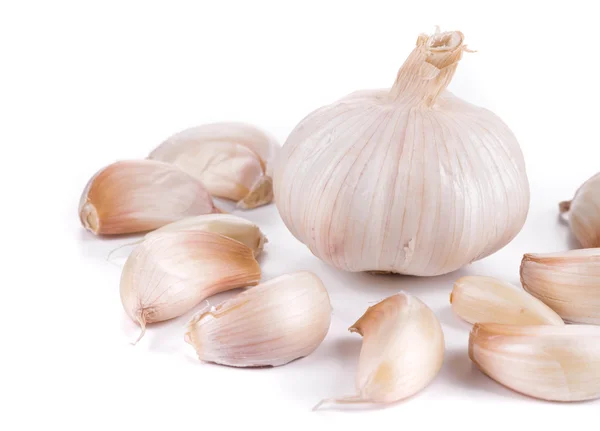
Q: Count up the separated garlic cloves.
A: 11